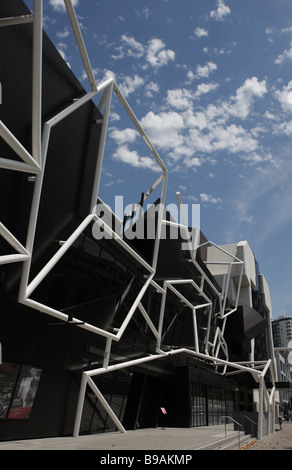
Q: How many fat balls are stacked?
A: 0